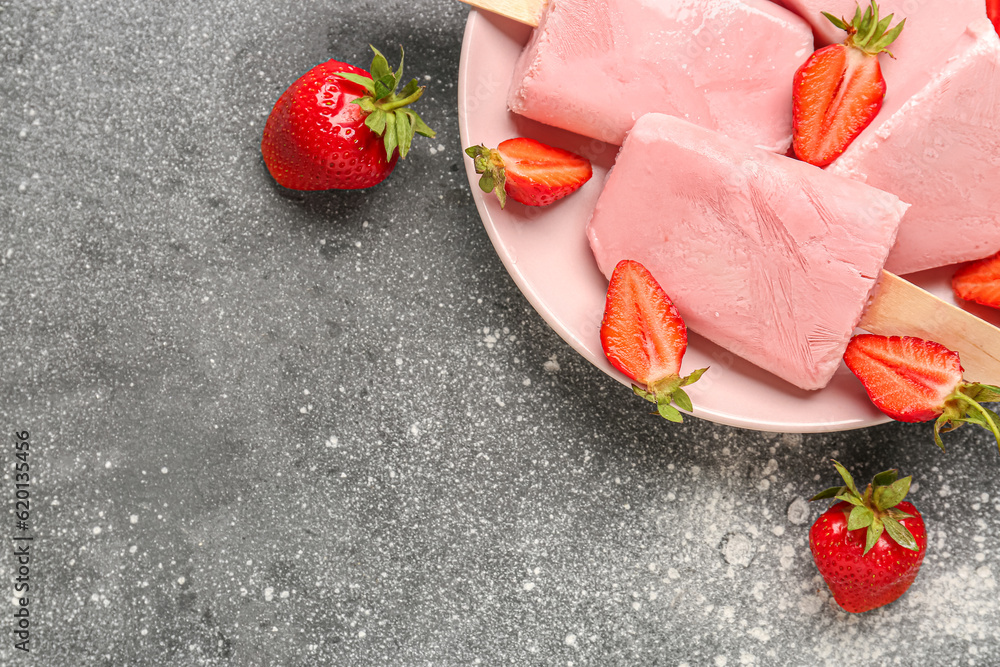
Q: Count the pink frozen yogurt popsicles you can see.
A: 4